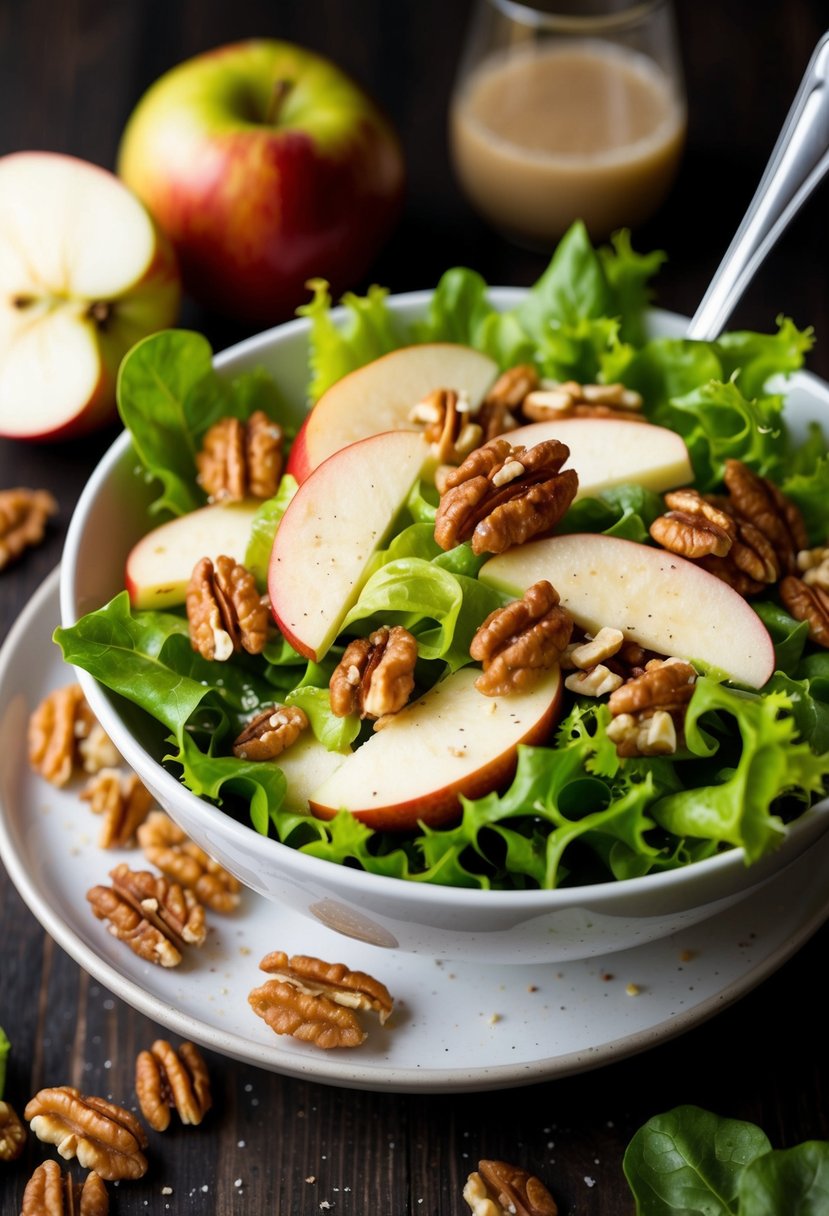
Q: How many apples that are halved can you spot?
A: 1